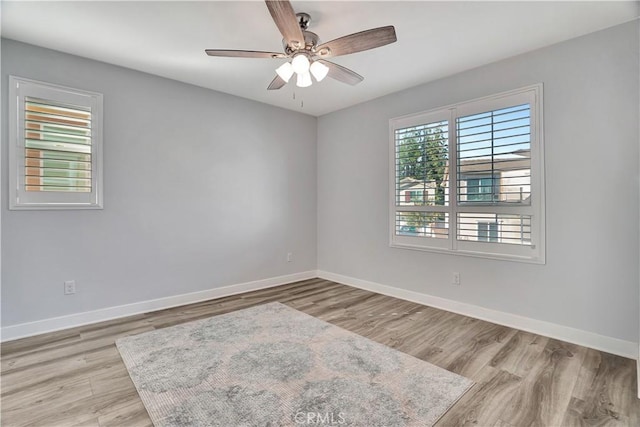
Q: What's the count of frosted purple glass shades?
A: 0